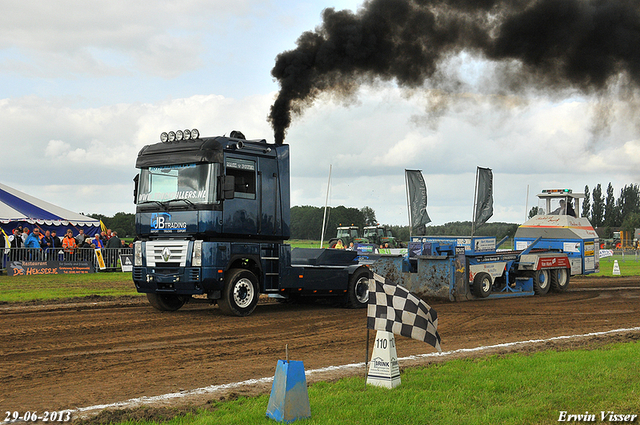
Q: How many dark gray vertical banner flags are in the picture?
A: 2